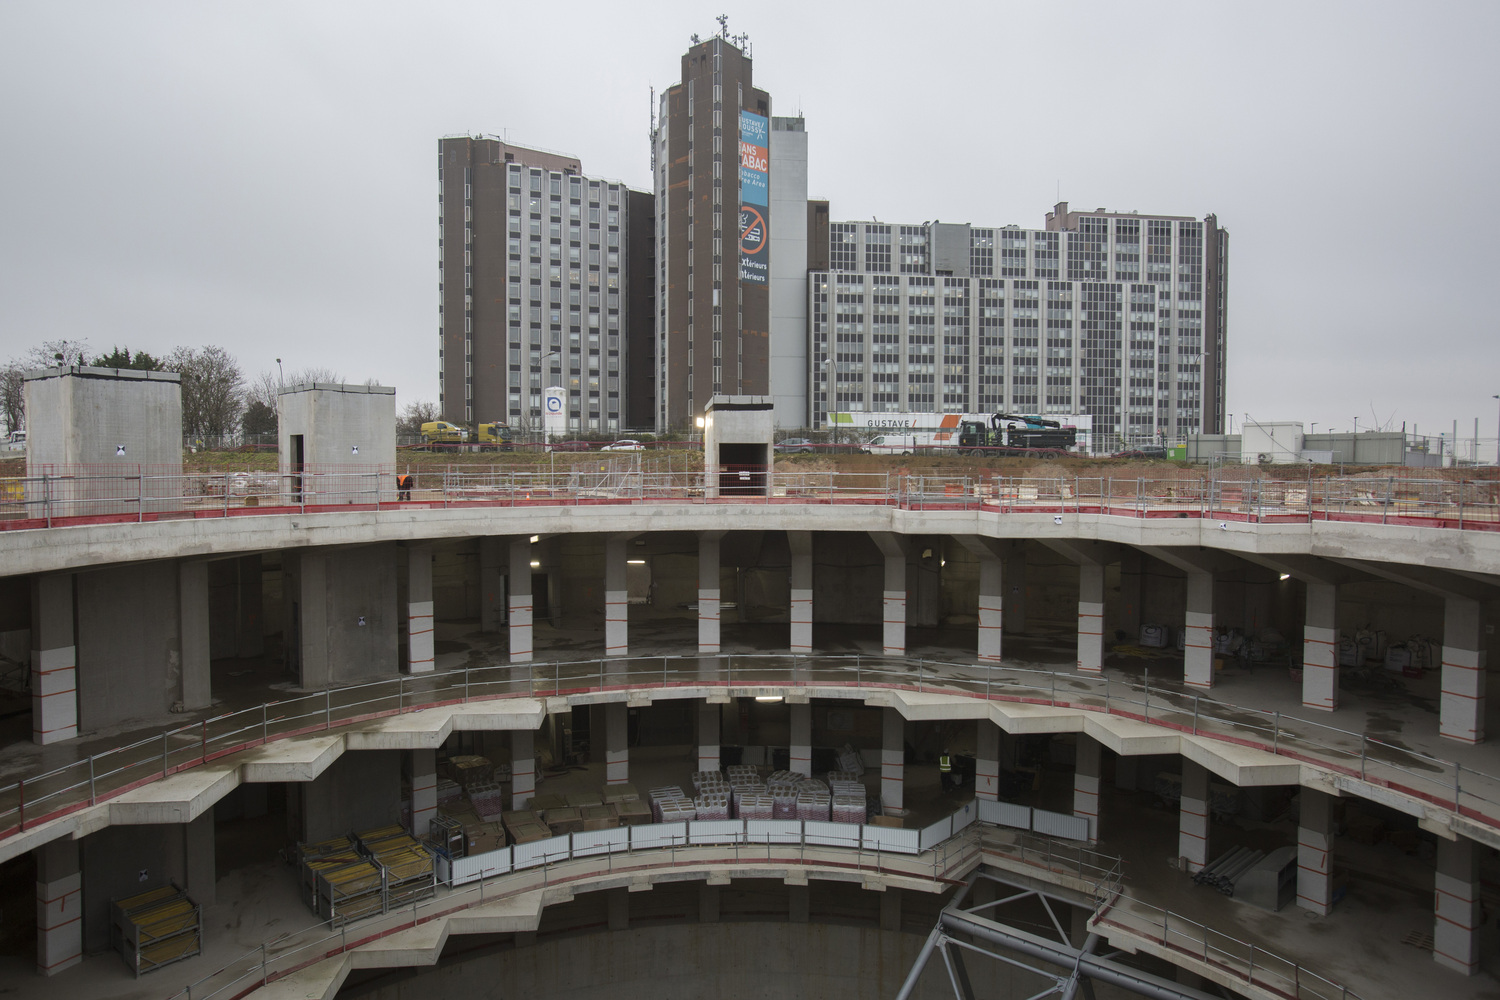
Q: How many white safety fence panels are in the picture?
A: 13